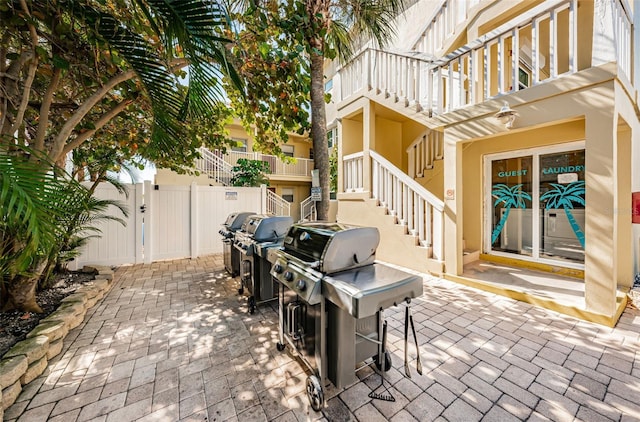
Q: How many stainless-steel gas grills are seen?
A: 3